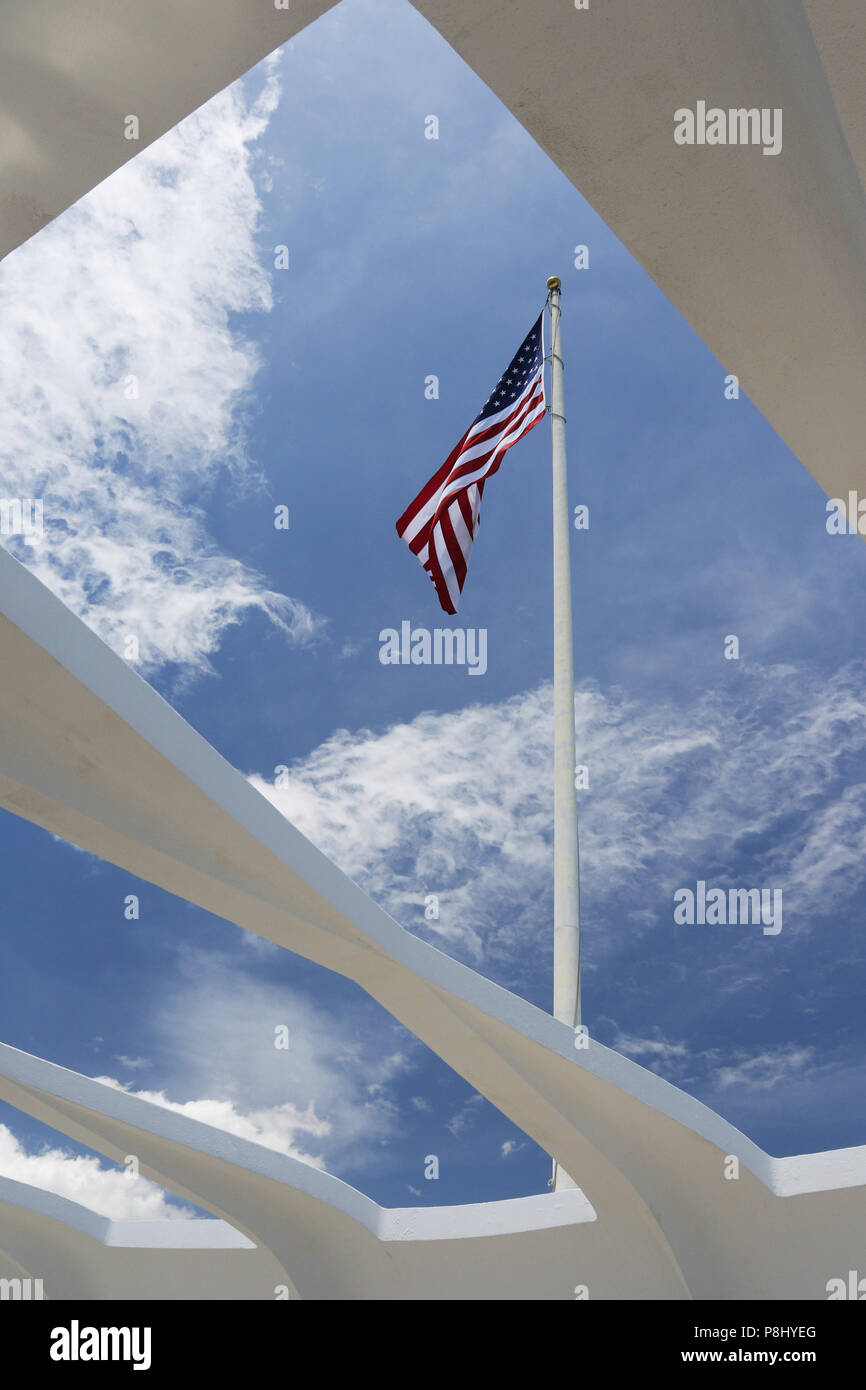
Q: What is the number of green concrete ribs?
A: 0